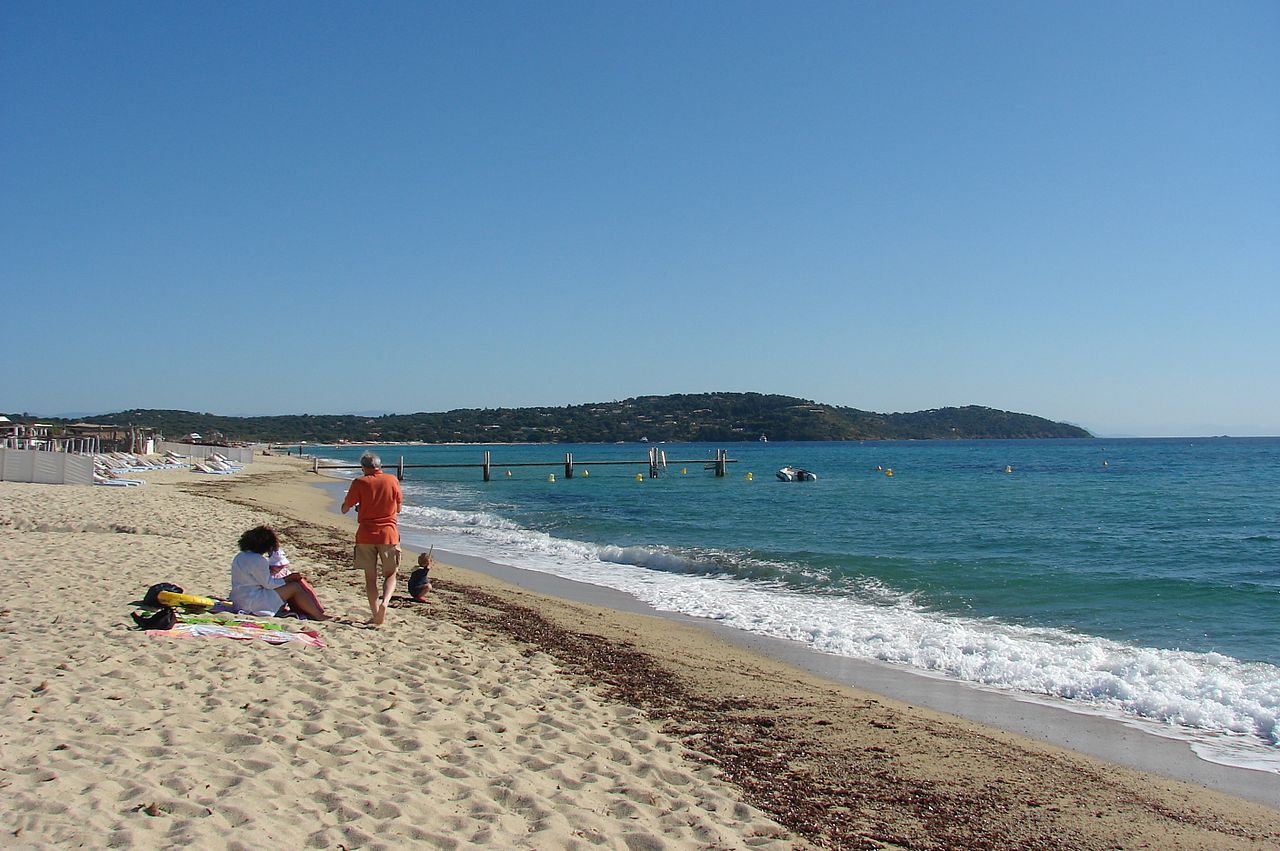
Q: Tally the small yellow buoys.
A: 10